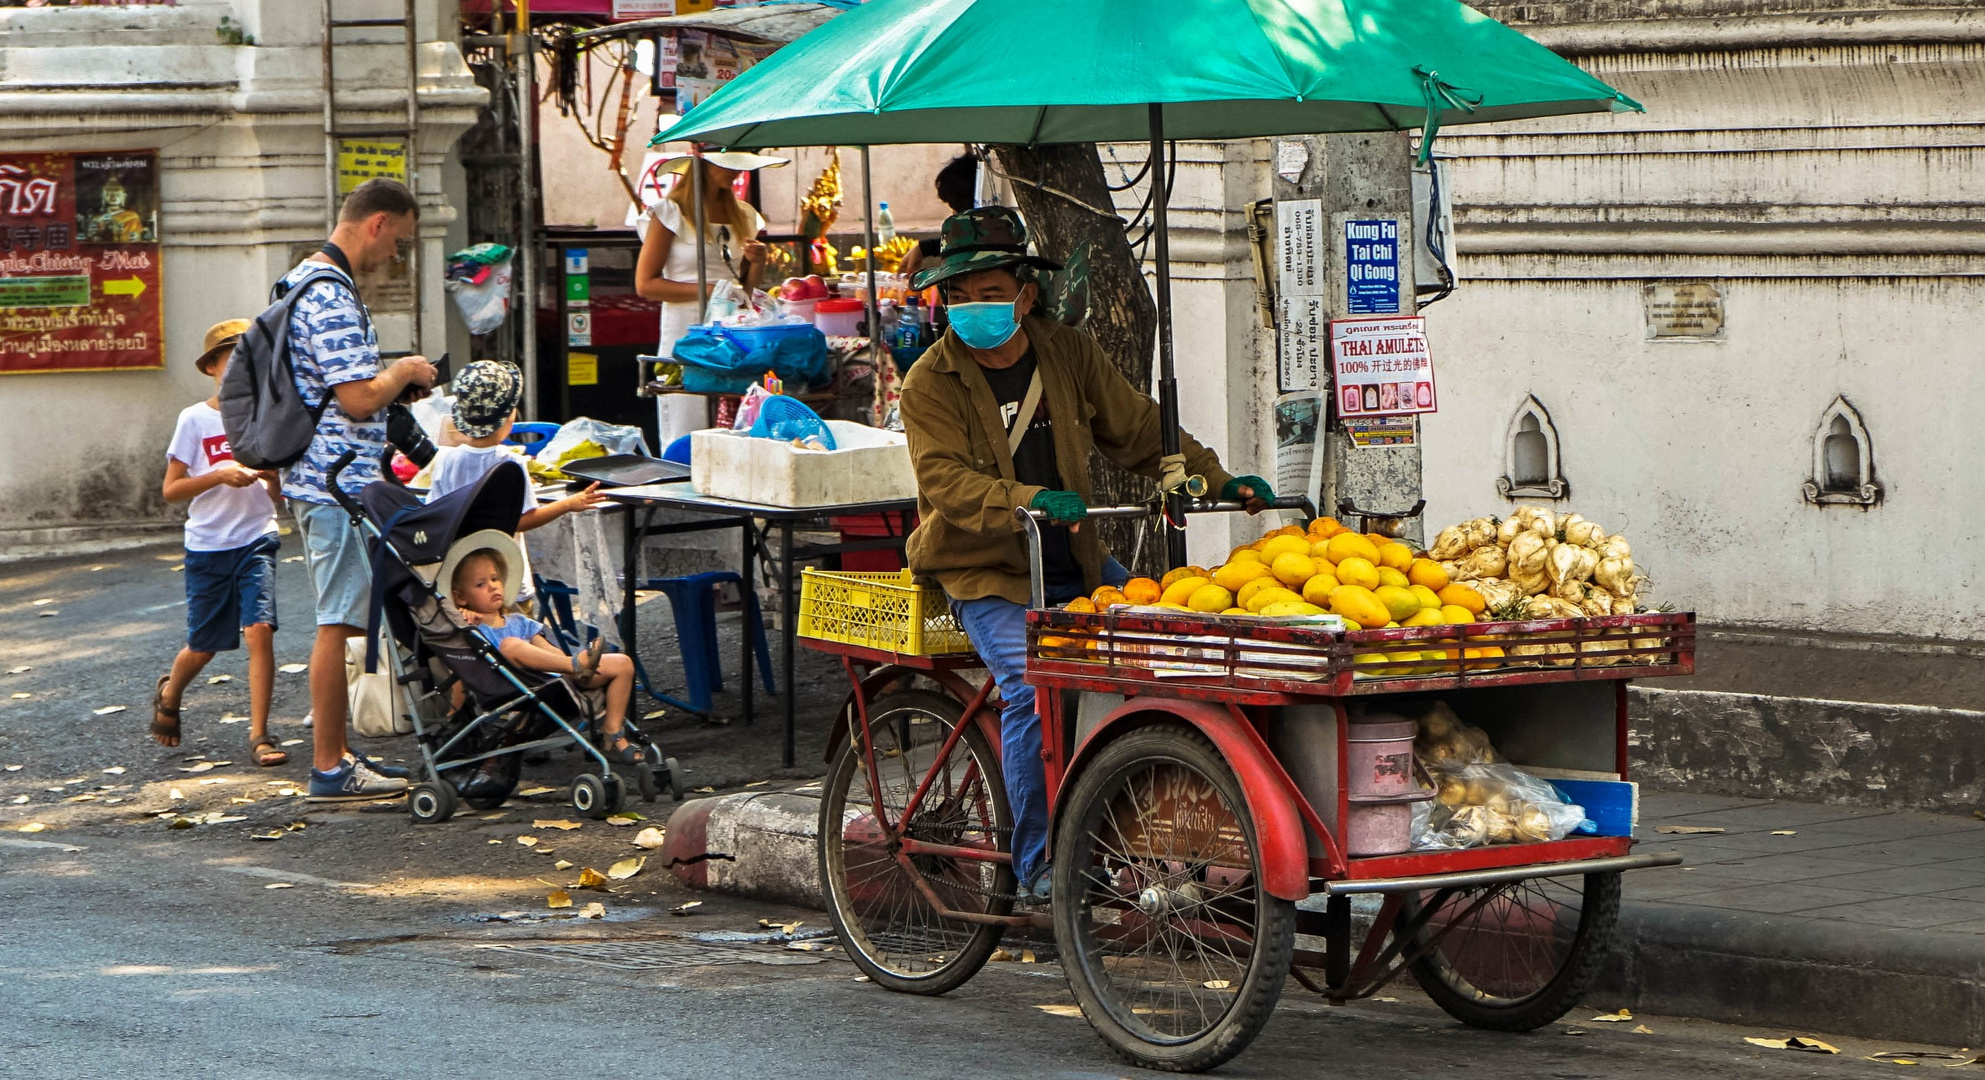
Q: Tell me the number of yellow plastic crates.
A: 1